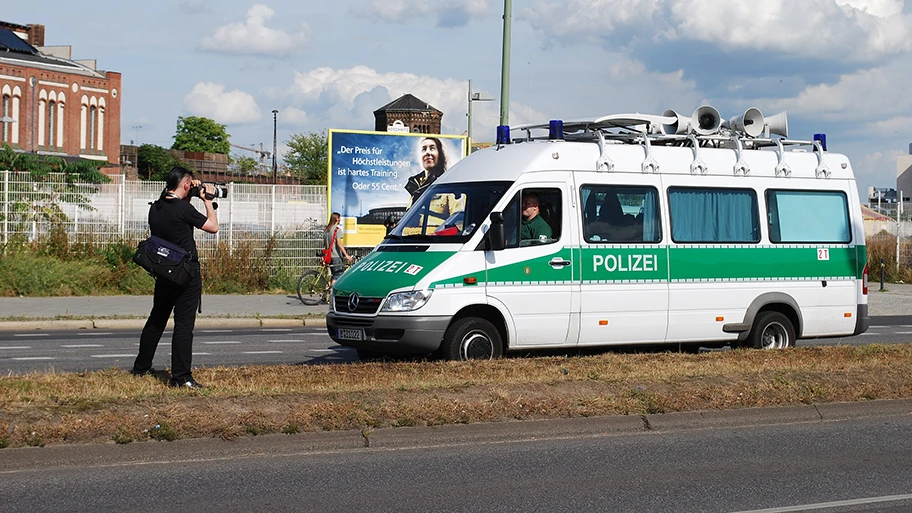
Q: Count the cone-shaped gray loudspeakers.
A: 4